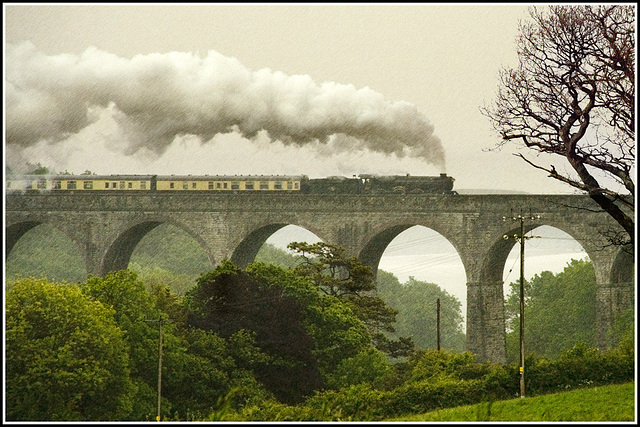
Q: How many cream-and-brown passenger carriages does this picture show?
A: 2